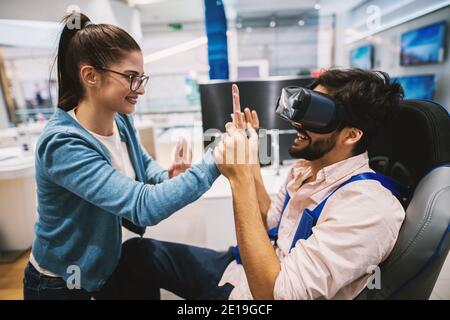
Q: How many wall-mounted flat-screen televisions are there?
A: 3